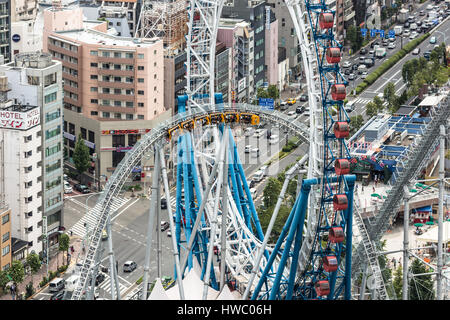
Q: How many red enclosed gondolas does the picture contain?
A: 9